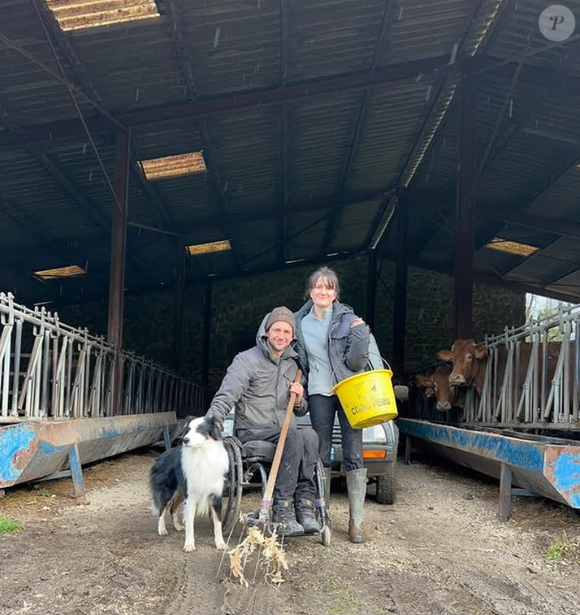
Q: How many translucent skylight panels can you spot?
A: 5